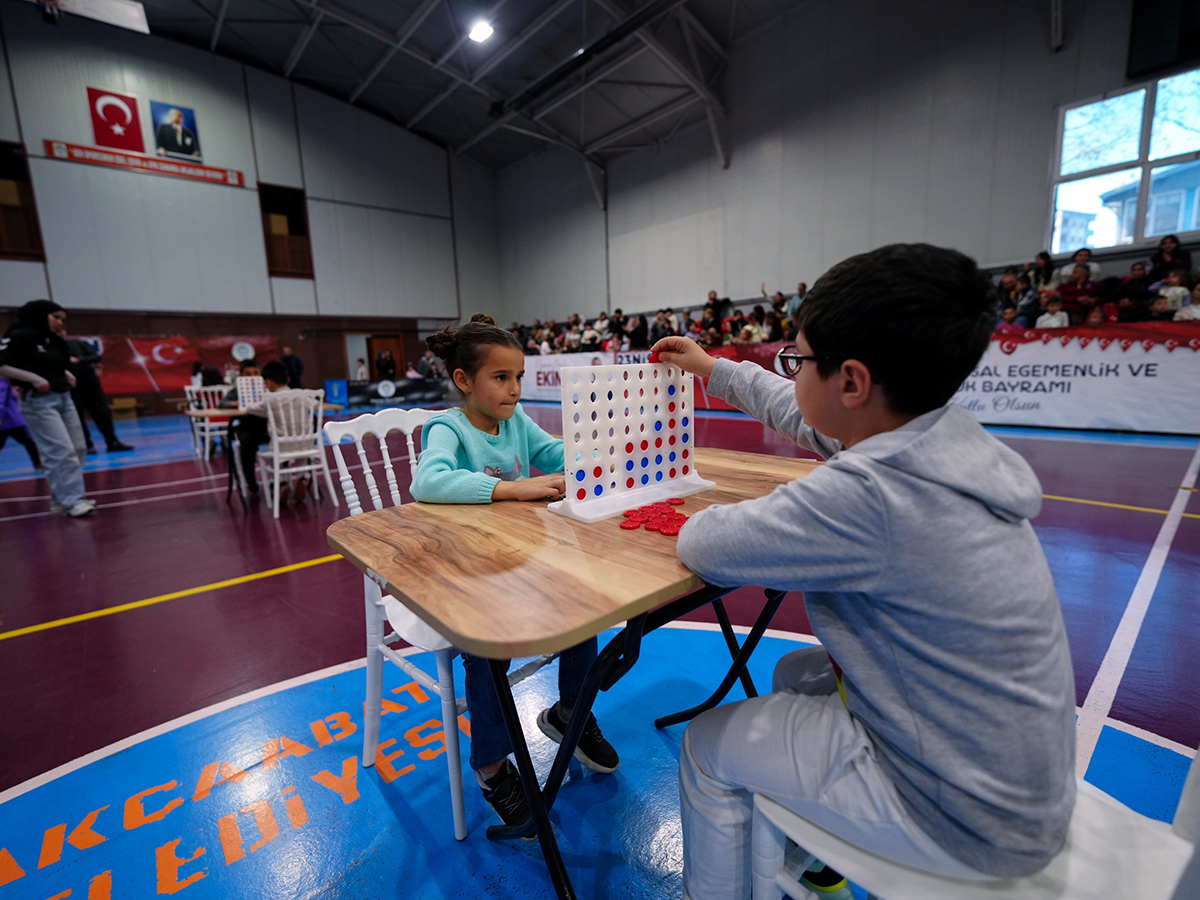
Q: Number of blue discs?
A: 12